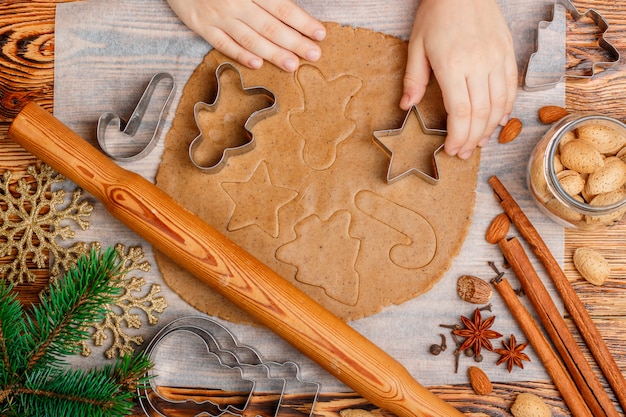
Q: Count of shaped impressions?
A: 4